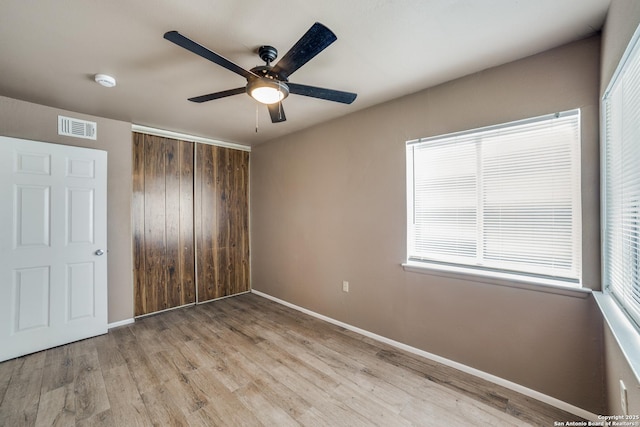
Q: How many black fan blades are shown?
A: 5